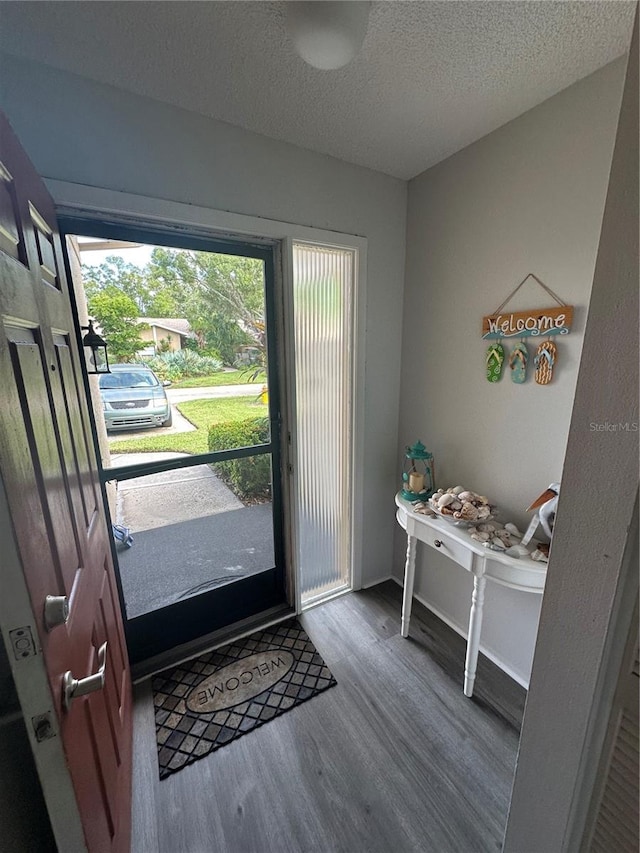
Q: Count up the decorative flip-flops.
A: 3